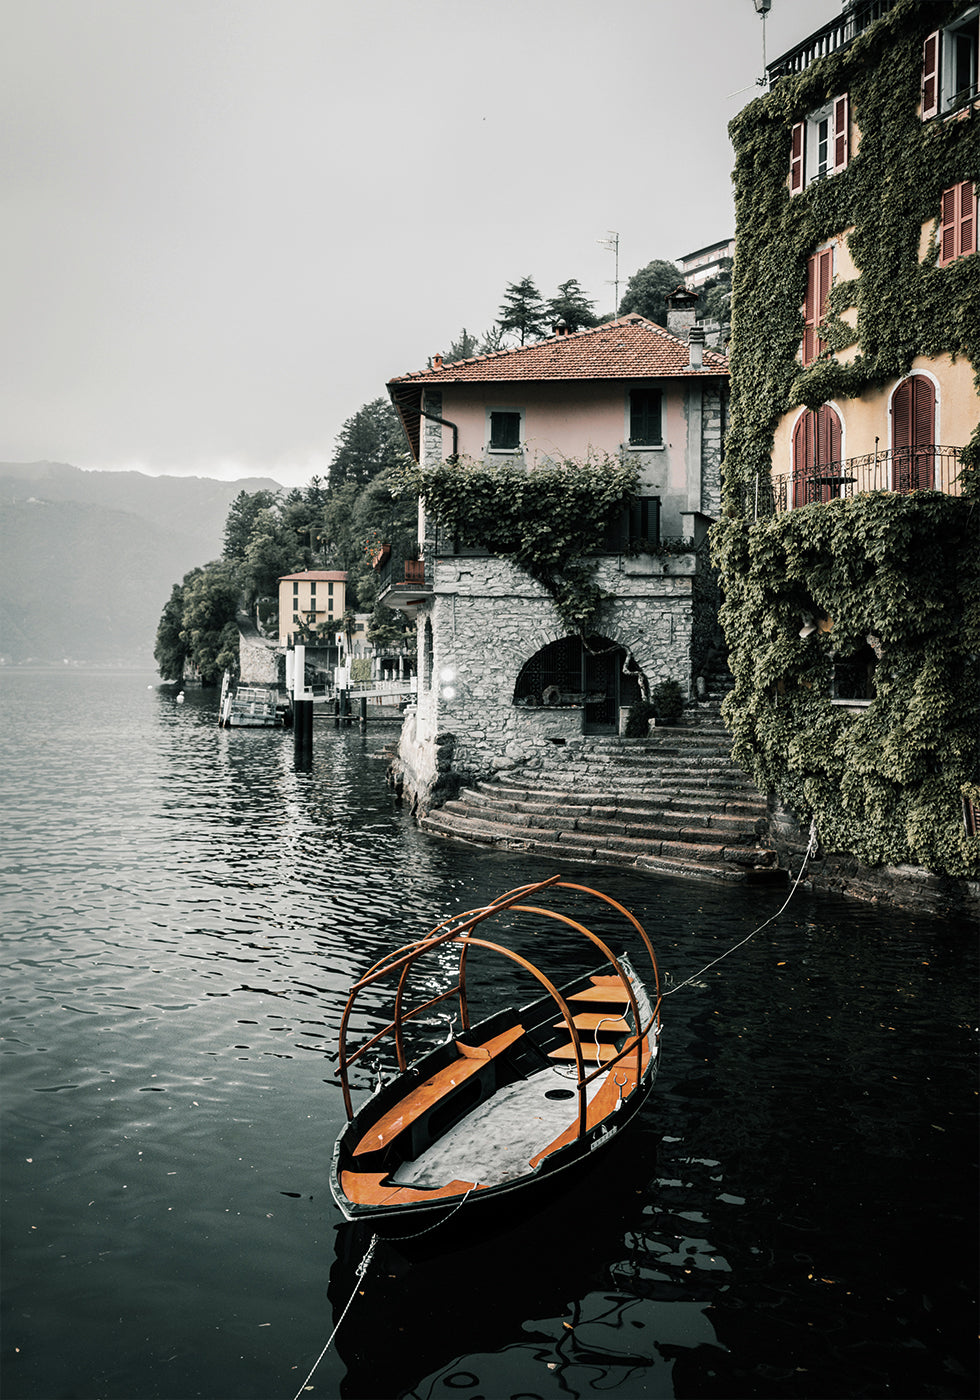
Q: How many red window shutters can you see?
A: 11